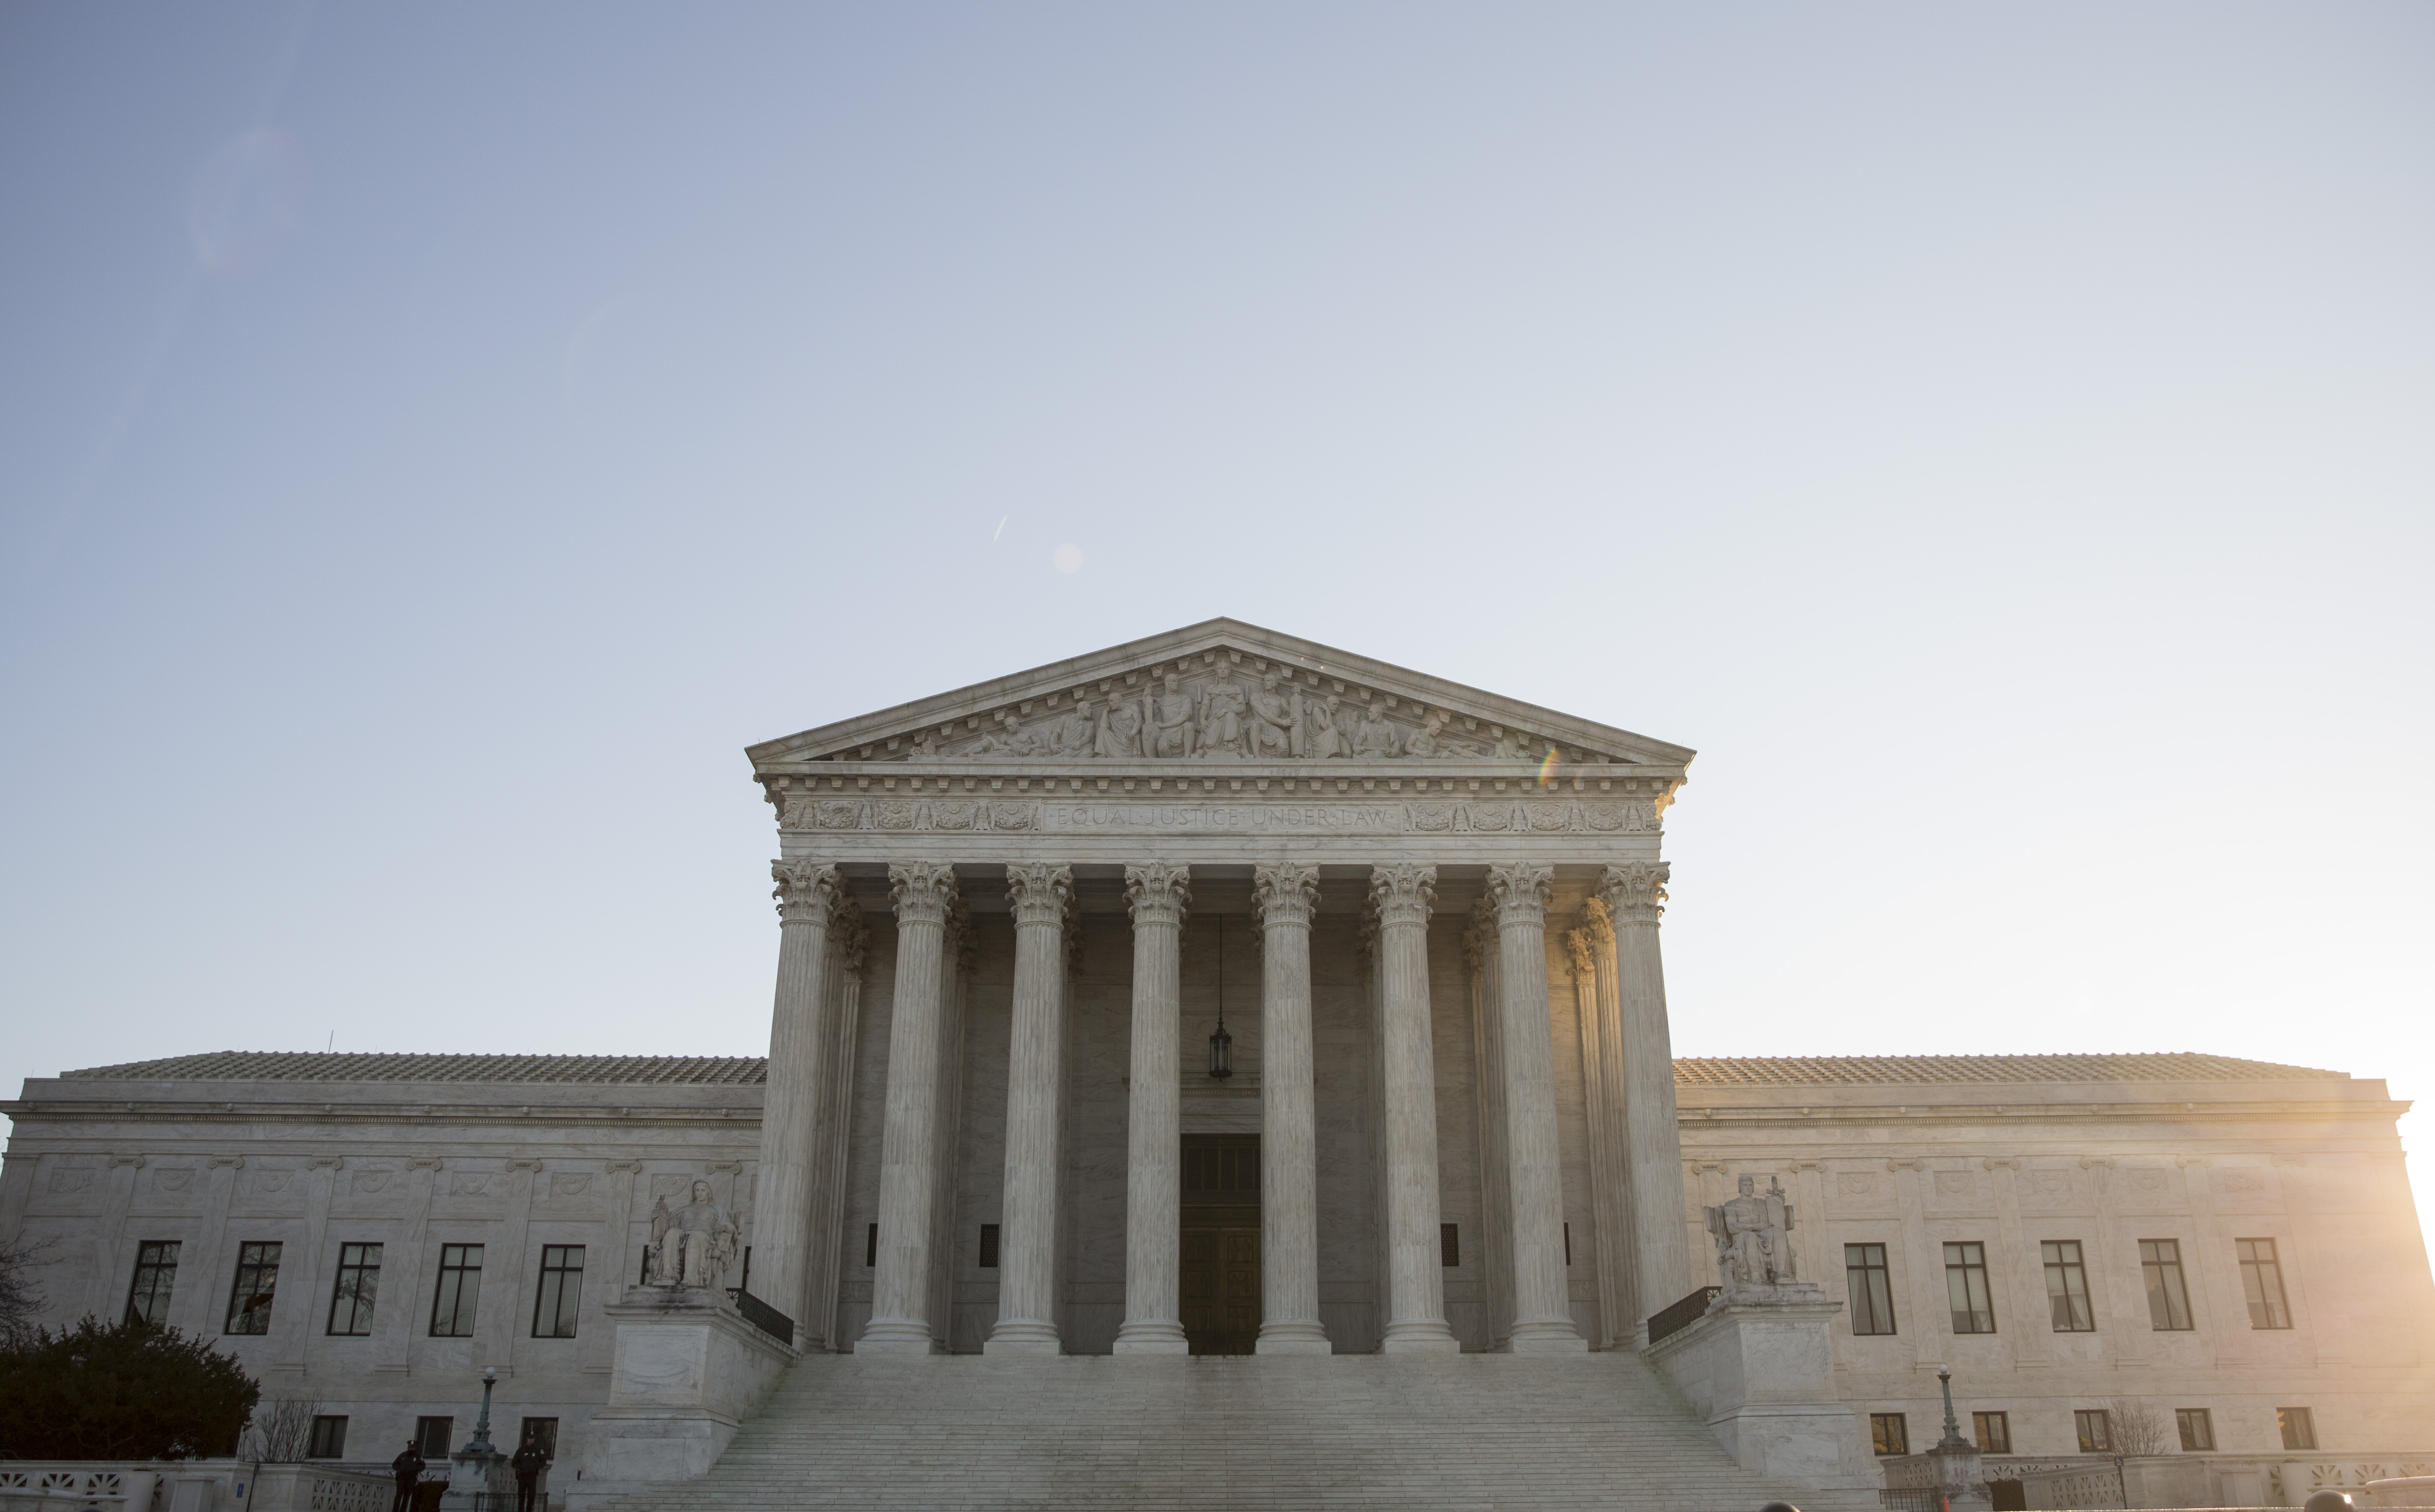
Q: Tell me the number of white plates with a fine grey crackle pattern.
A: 0